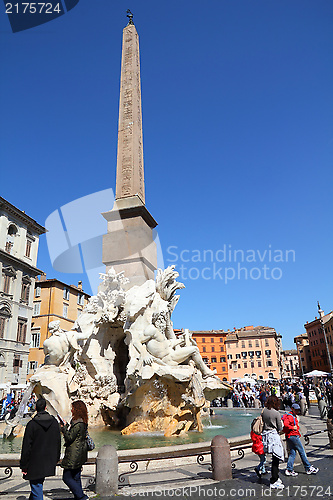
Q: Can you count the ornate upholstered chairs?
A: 0